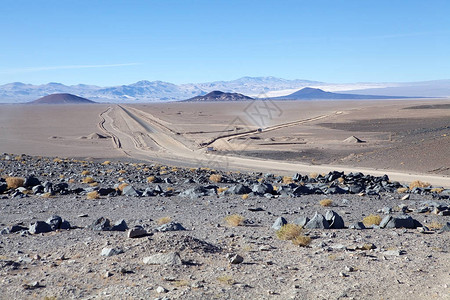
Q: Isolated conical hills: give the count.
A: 3